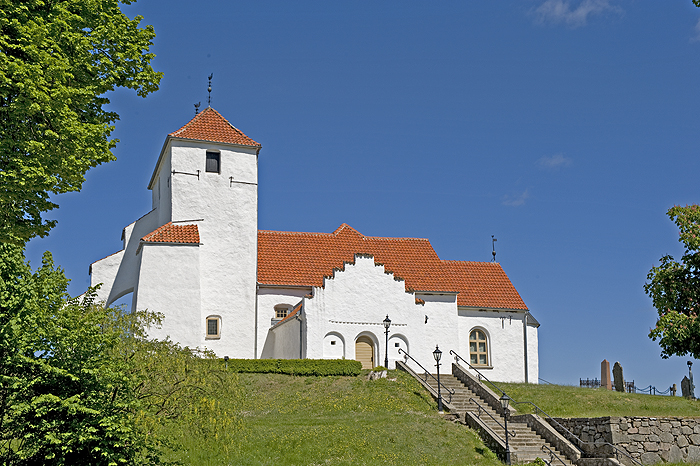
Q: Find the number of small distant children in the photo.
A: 0